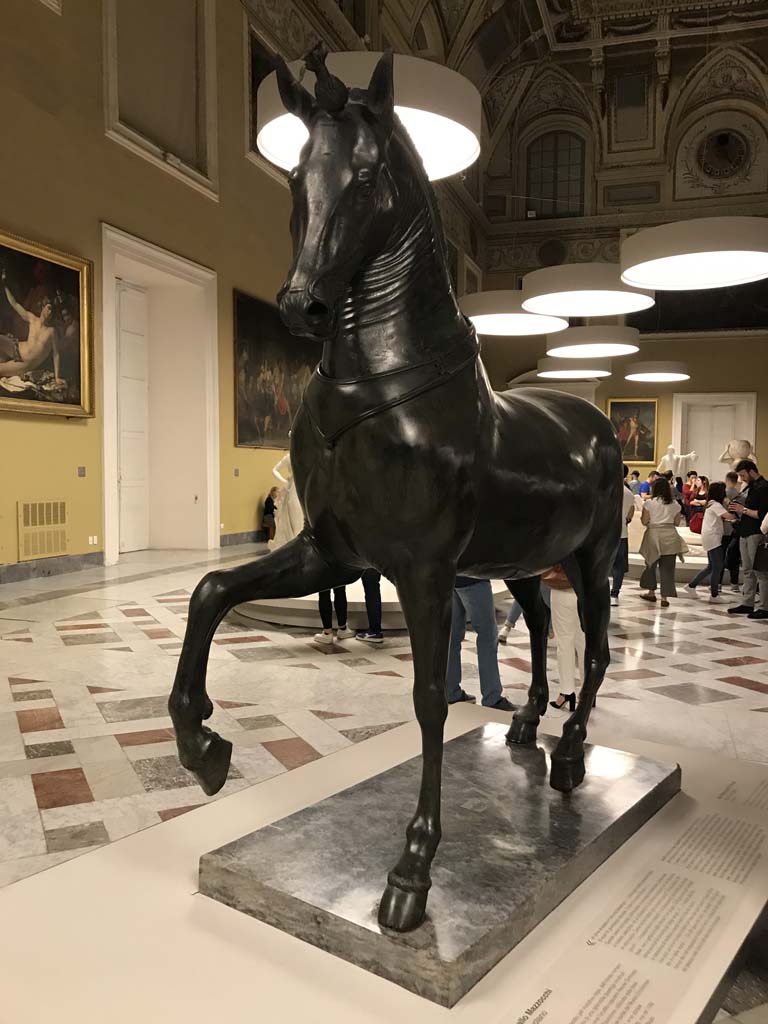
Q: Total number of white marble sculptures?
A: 3